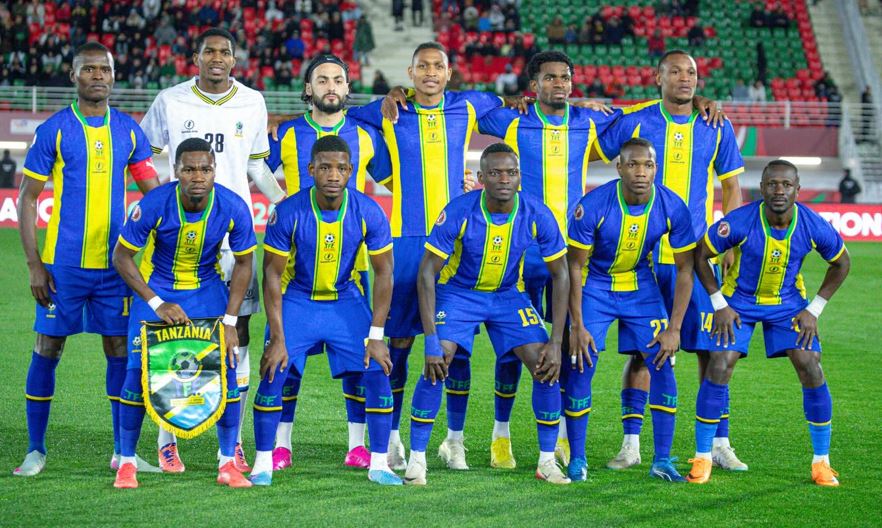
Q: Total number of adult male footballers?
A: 11